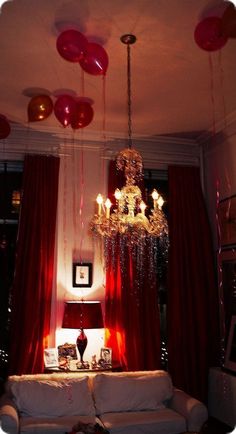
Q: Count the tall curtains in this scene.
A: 3